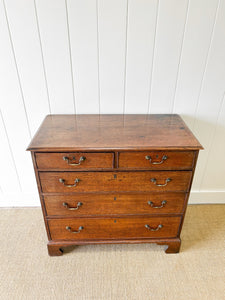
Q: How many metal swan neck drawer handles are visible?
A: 8